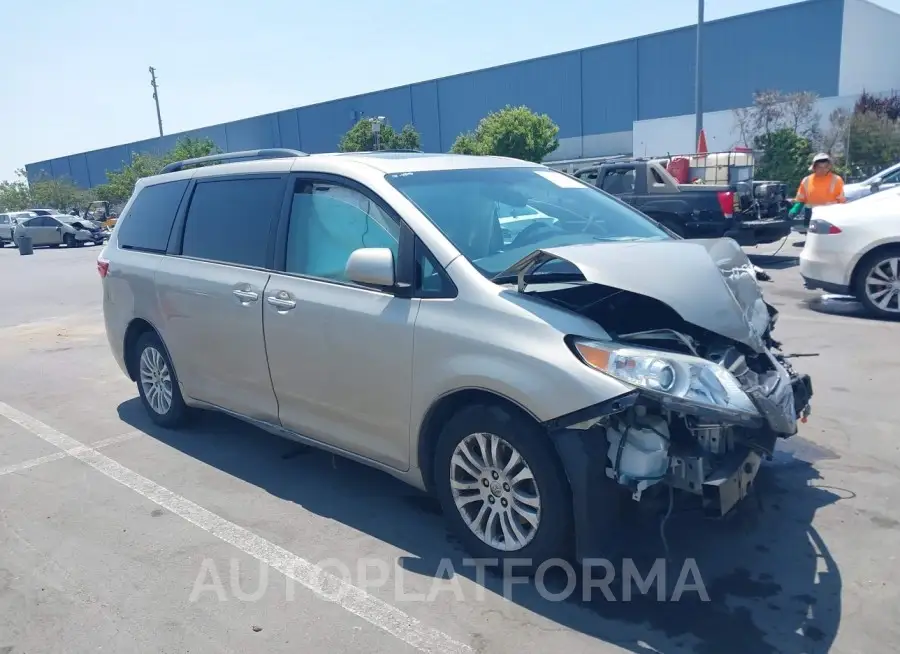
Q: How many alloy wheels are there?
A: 3